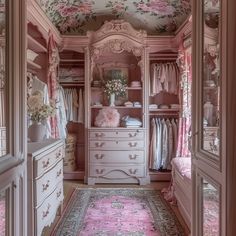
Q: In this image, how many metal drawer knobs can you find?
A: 14